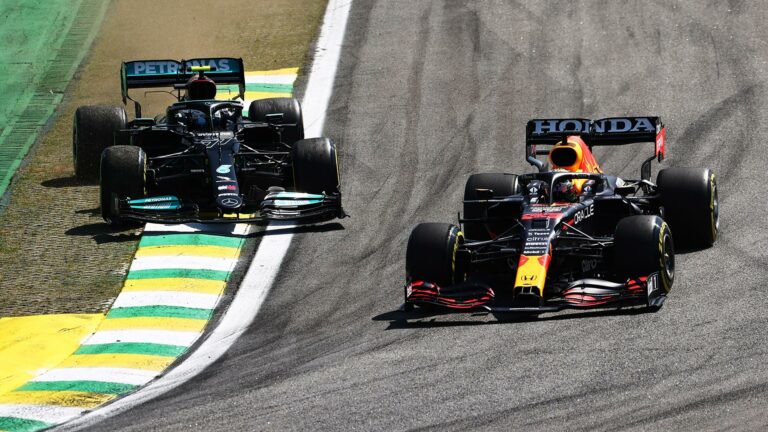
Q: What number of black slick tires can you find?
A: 8